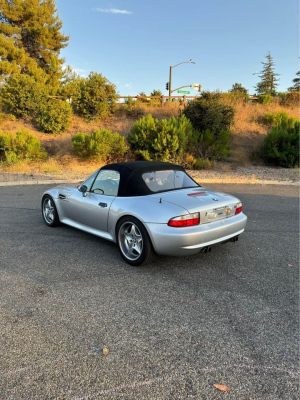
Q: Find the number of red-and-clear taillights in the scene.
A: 2